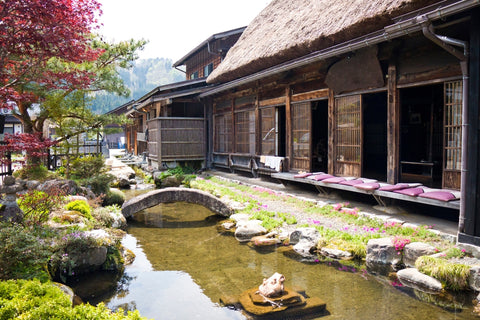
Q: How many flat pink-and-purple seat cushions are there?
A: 8